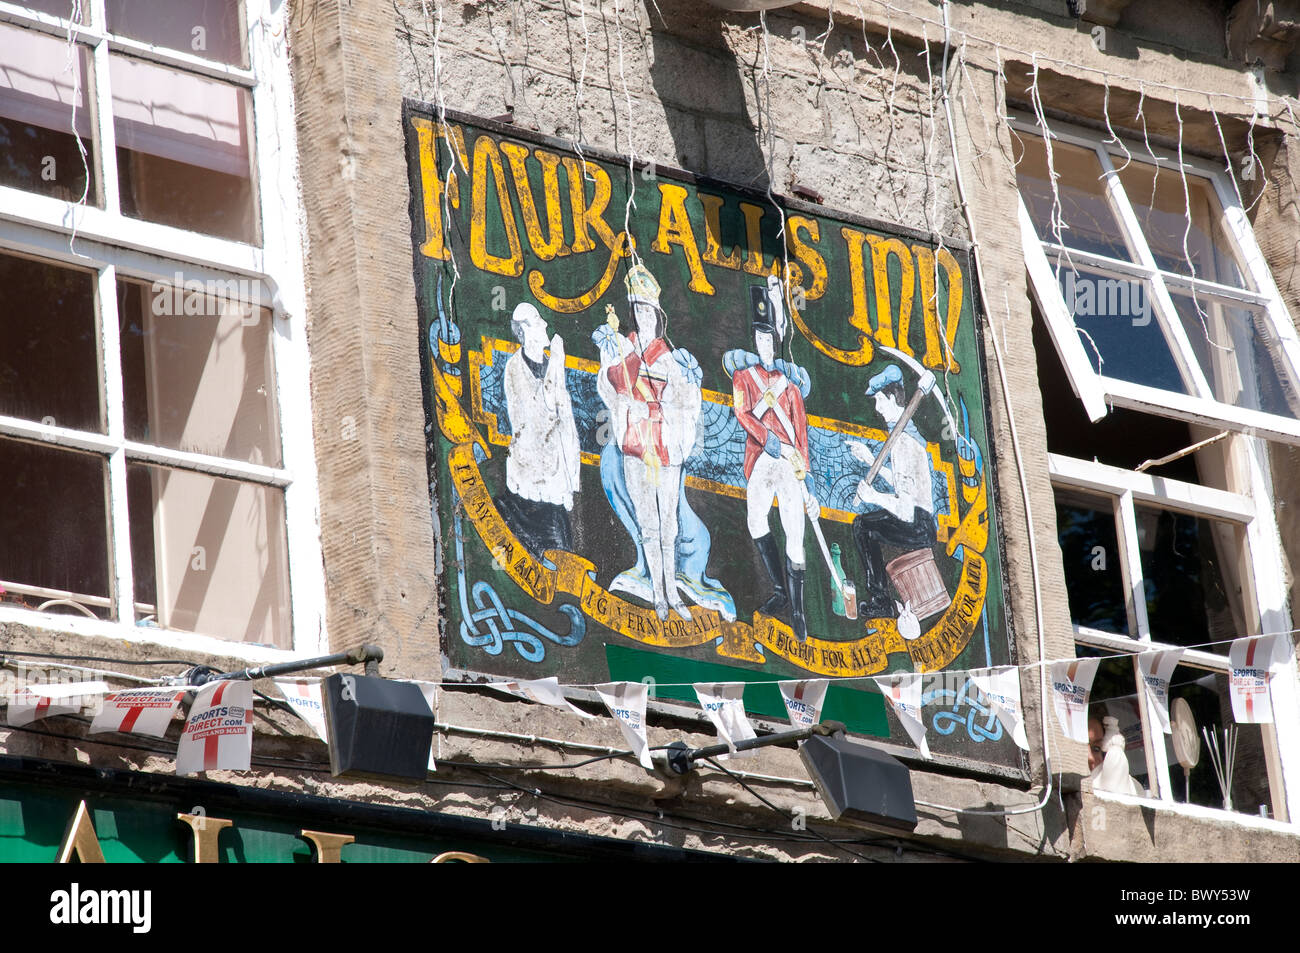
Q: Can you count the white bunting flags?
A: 14